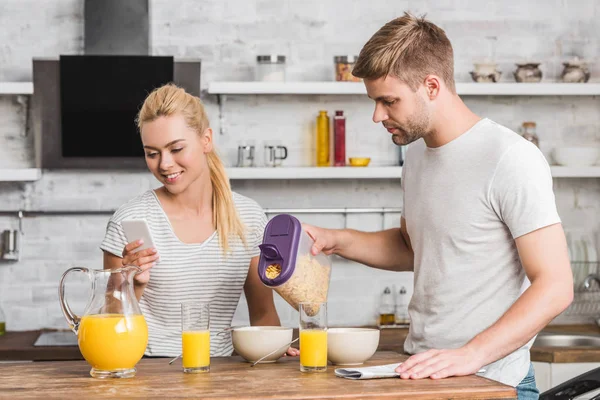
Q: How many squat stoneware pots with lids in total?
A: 3